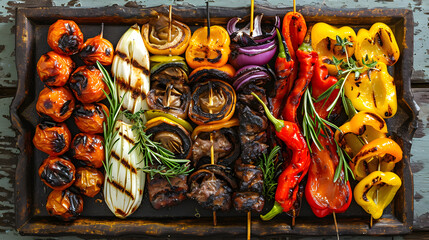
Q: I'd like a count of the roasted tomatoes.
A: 11